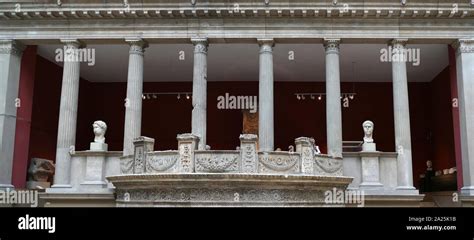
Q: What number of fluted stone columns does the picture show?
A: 6